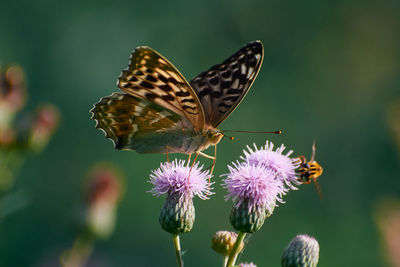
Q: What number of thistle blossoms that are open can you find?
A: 3